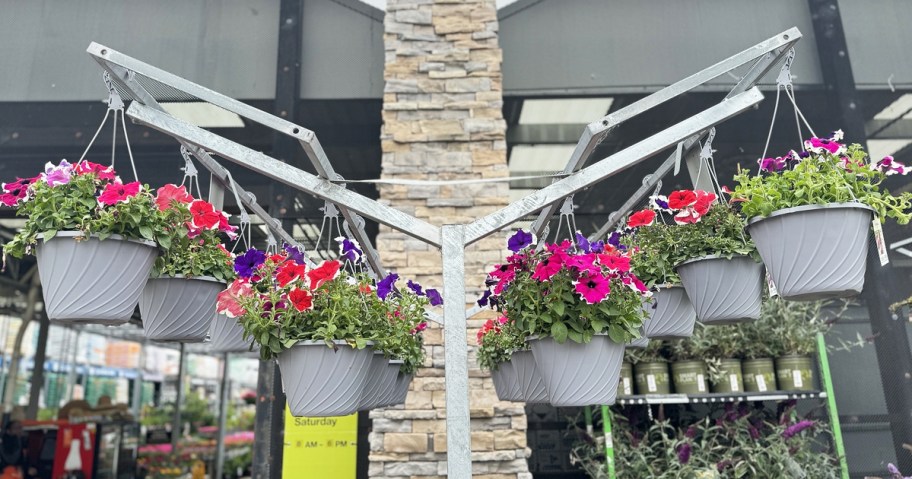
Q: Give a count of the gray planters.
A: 15